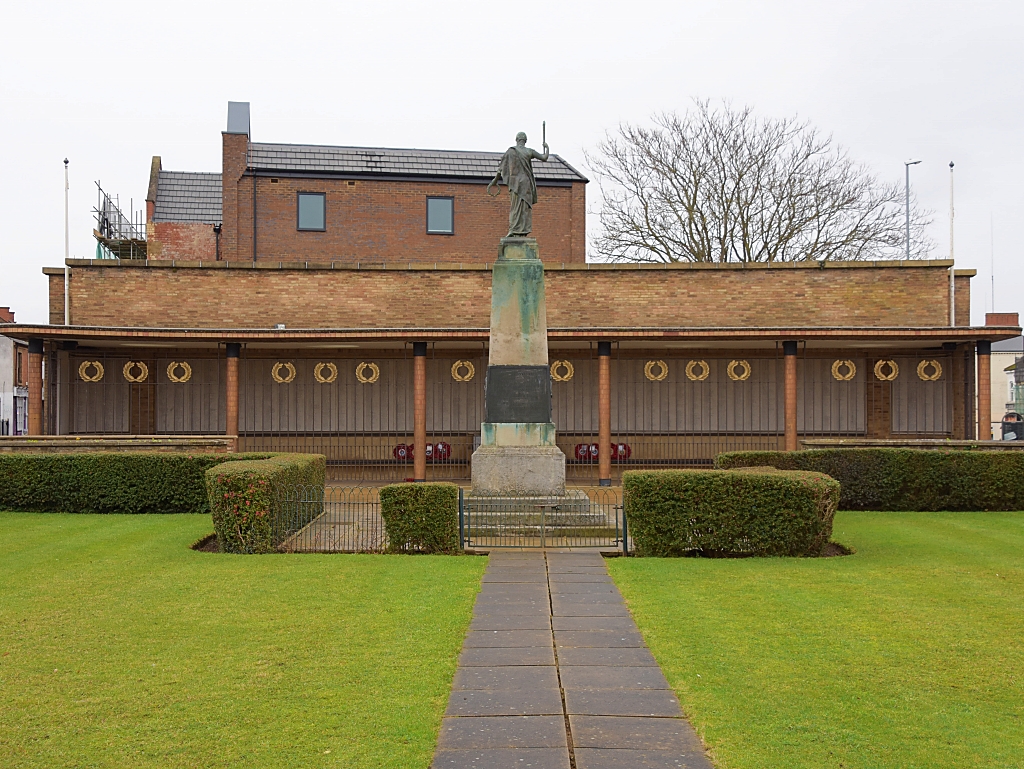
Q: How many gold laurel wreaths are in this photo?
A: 14